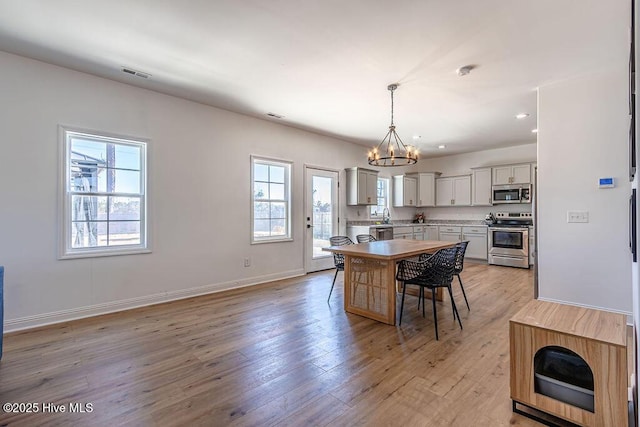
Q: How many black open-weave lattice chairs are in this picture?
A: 4